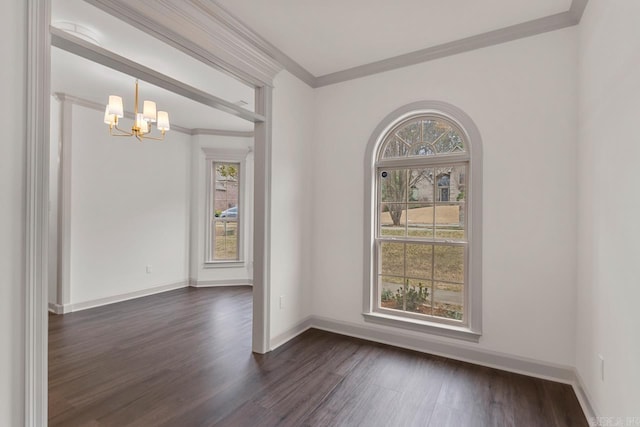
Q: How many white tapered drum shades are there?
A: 5